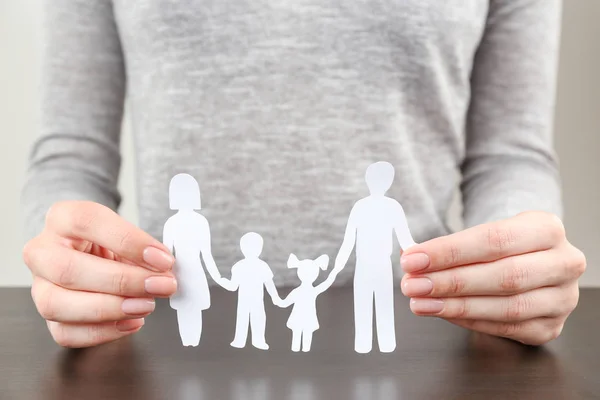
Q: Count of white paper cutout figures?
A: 4